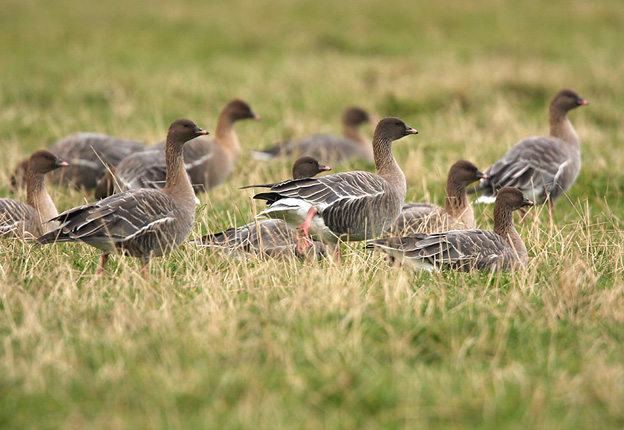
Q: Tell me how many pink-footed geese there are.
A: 11